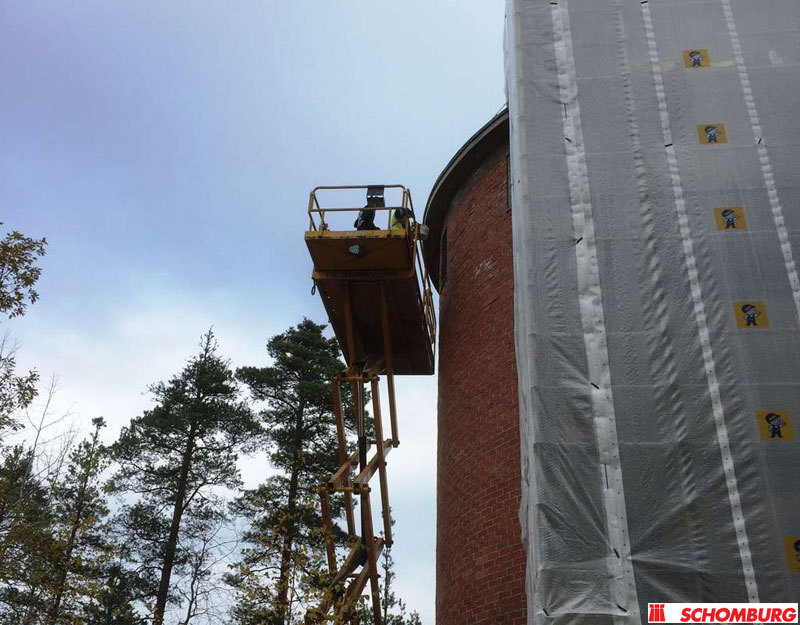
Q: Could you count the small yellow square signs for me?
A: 6